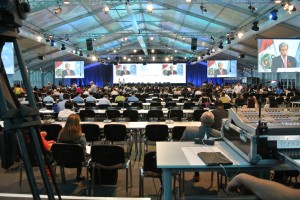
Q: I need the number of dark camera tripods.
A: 1